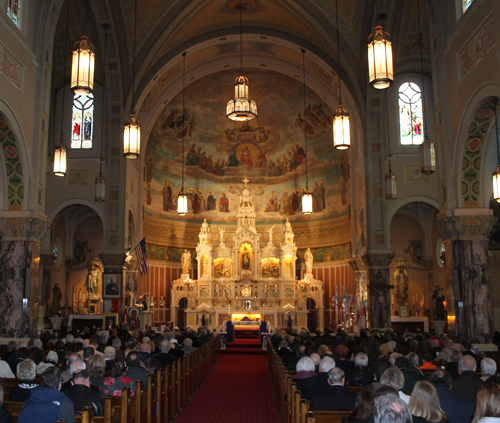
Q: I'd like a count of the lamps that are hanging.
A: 12